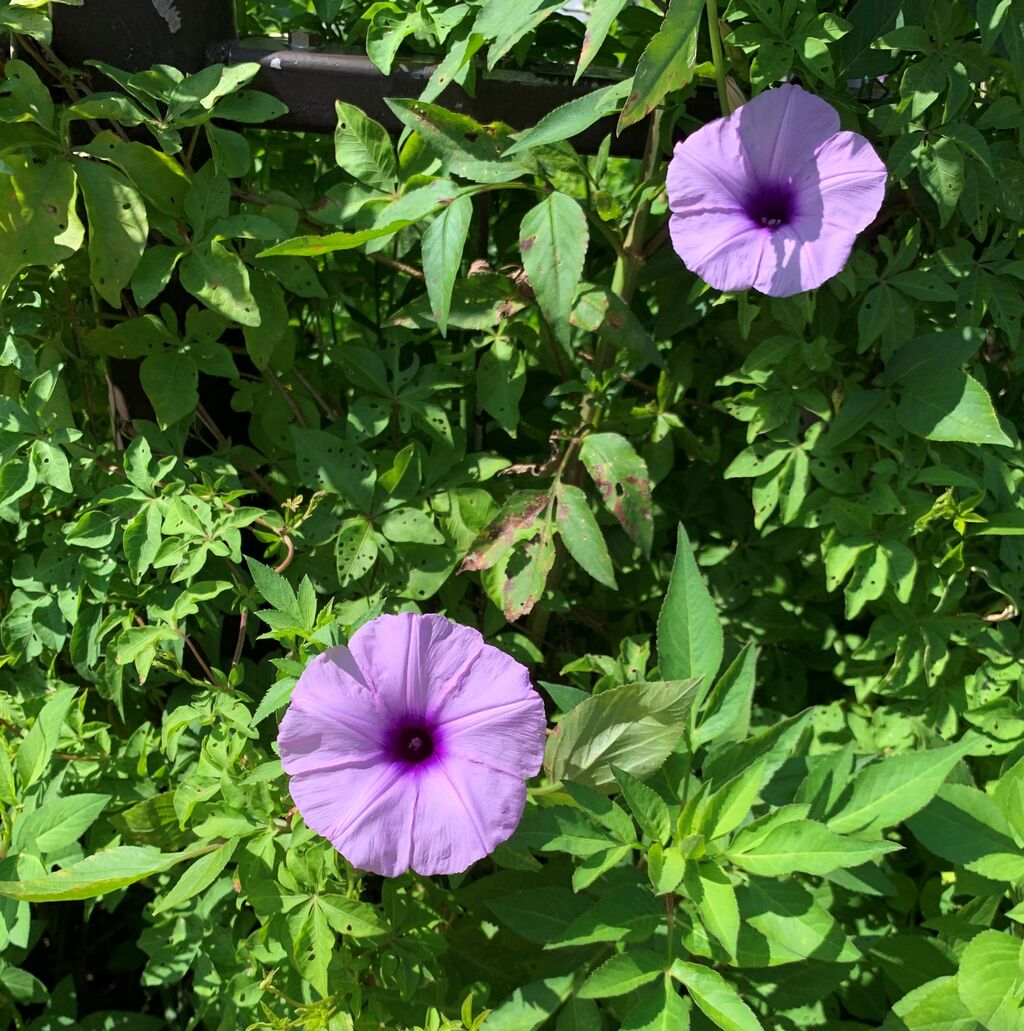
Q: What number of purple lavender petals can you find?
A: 10